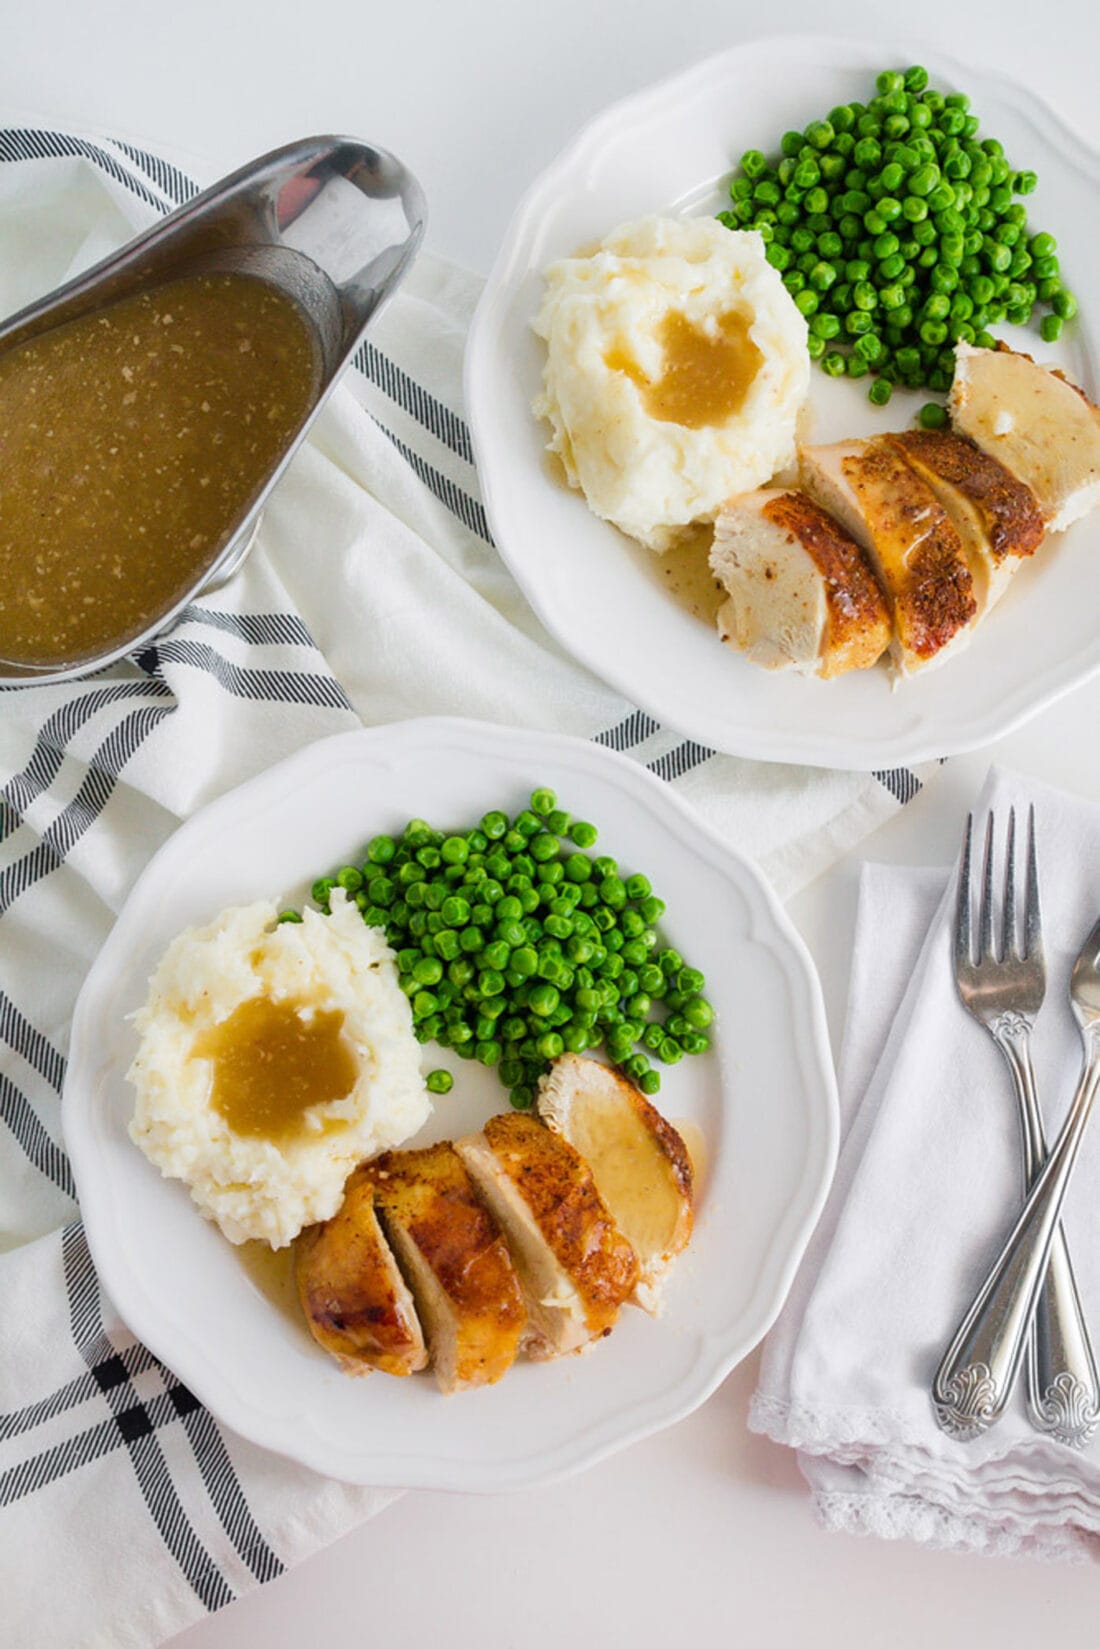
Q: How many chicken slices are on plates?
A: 8